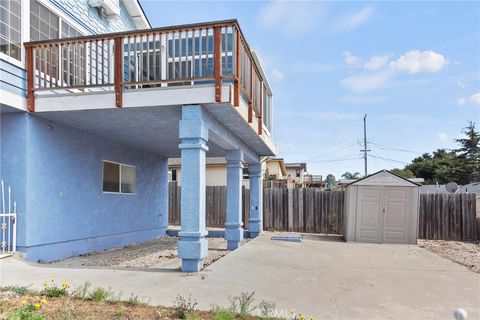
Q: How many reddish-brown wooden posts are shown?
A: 6